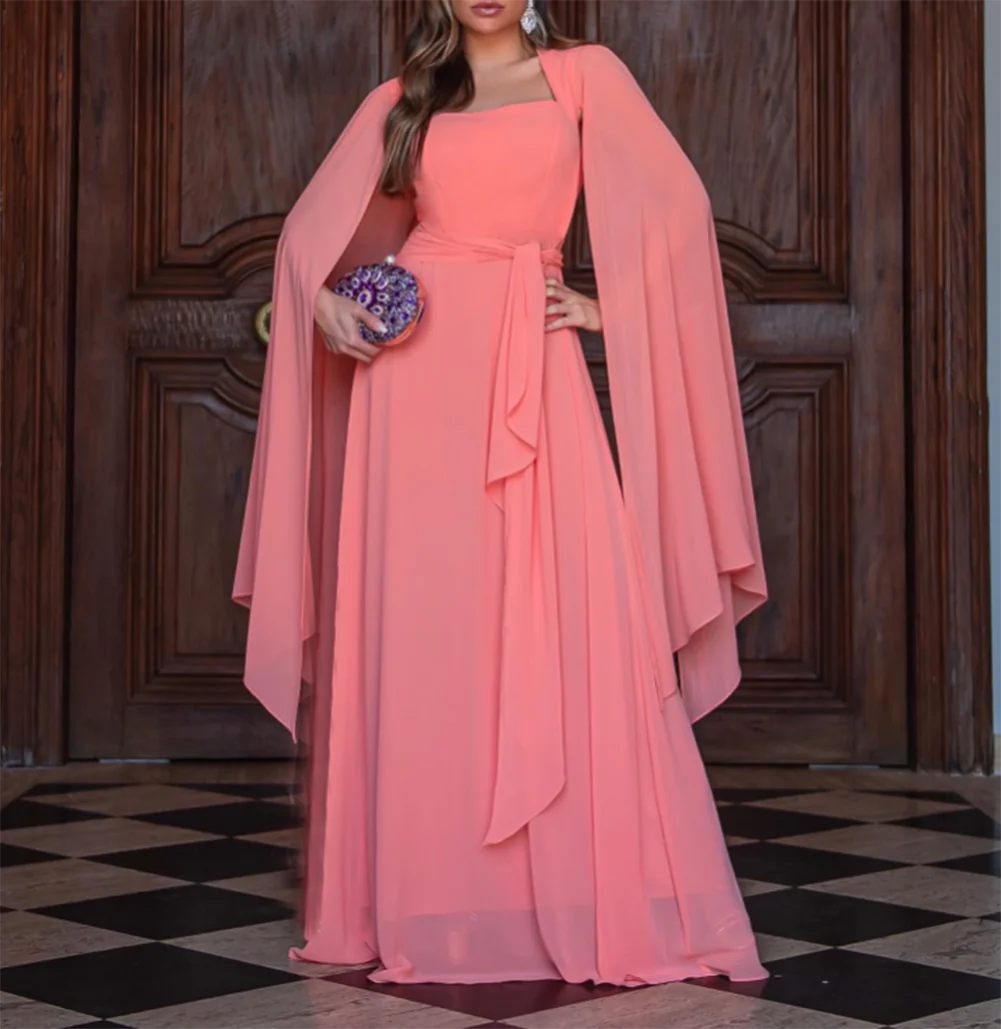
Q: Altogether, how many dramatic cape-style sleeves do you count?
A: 2